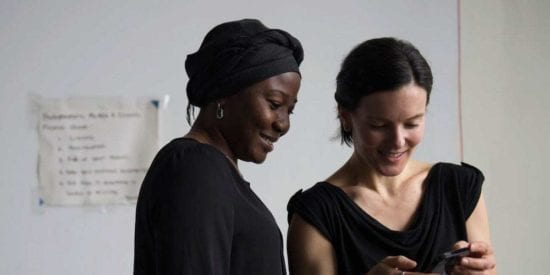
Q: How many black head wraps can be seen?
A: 1